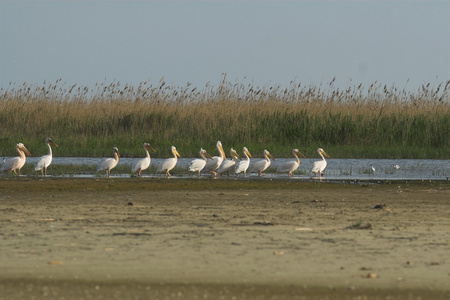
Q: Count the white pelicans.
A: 12